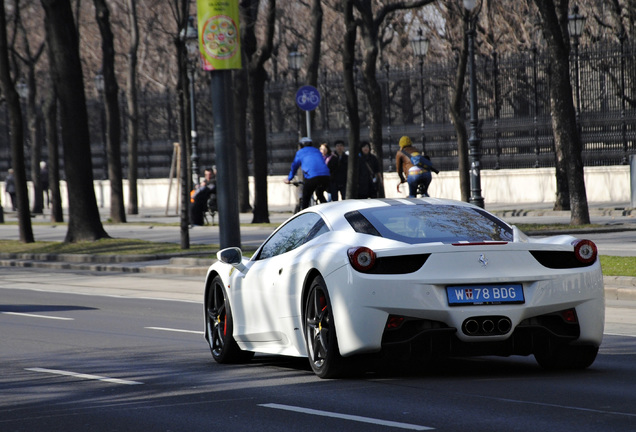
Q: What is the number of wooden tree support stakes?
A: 2